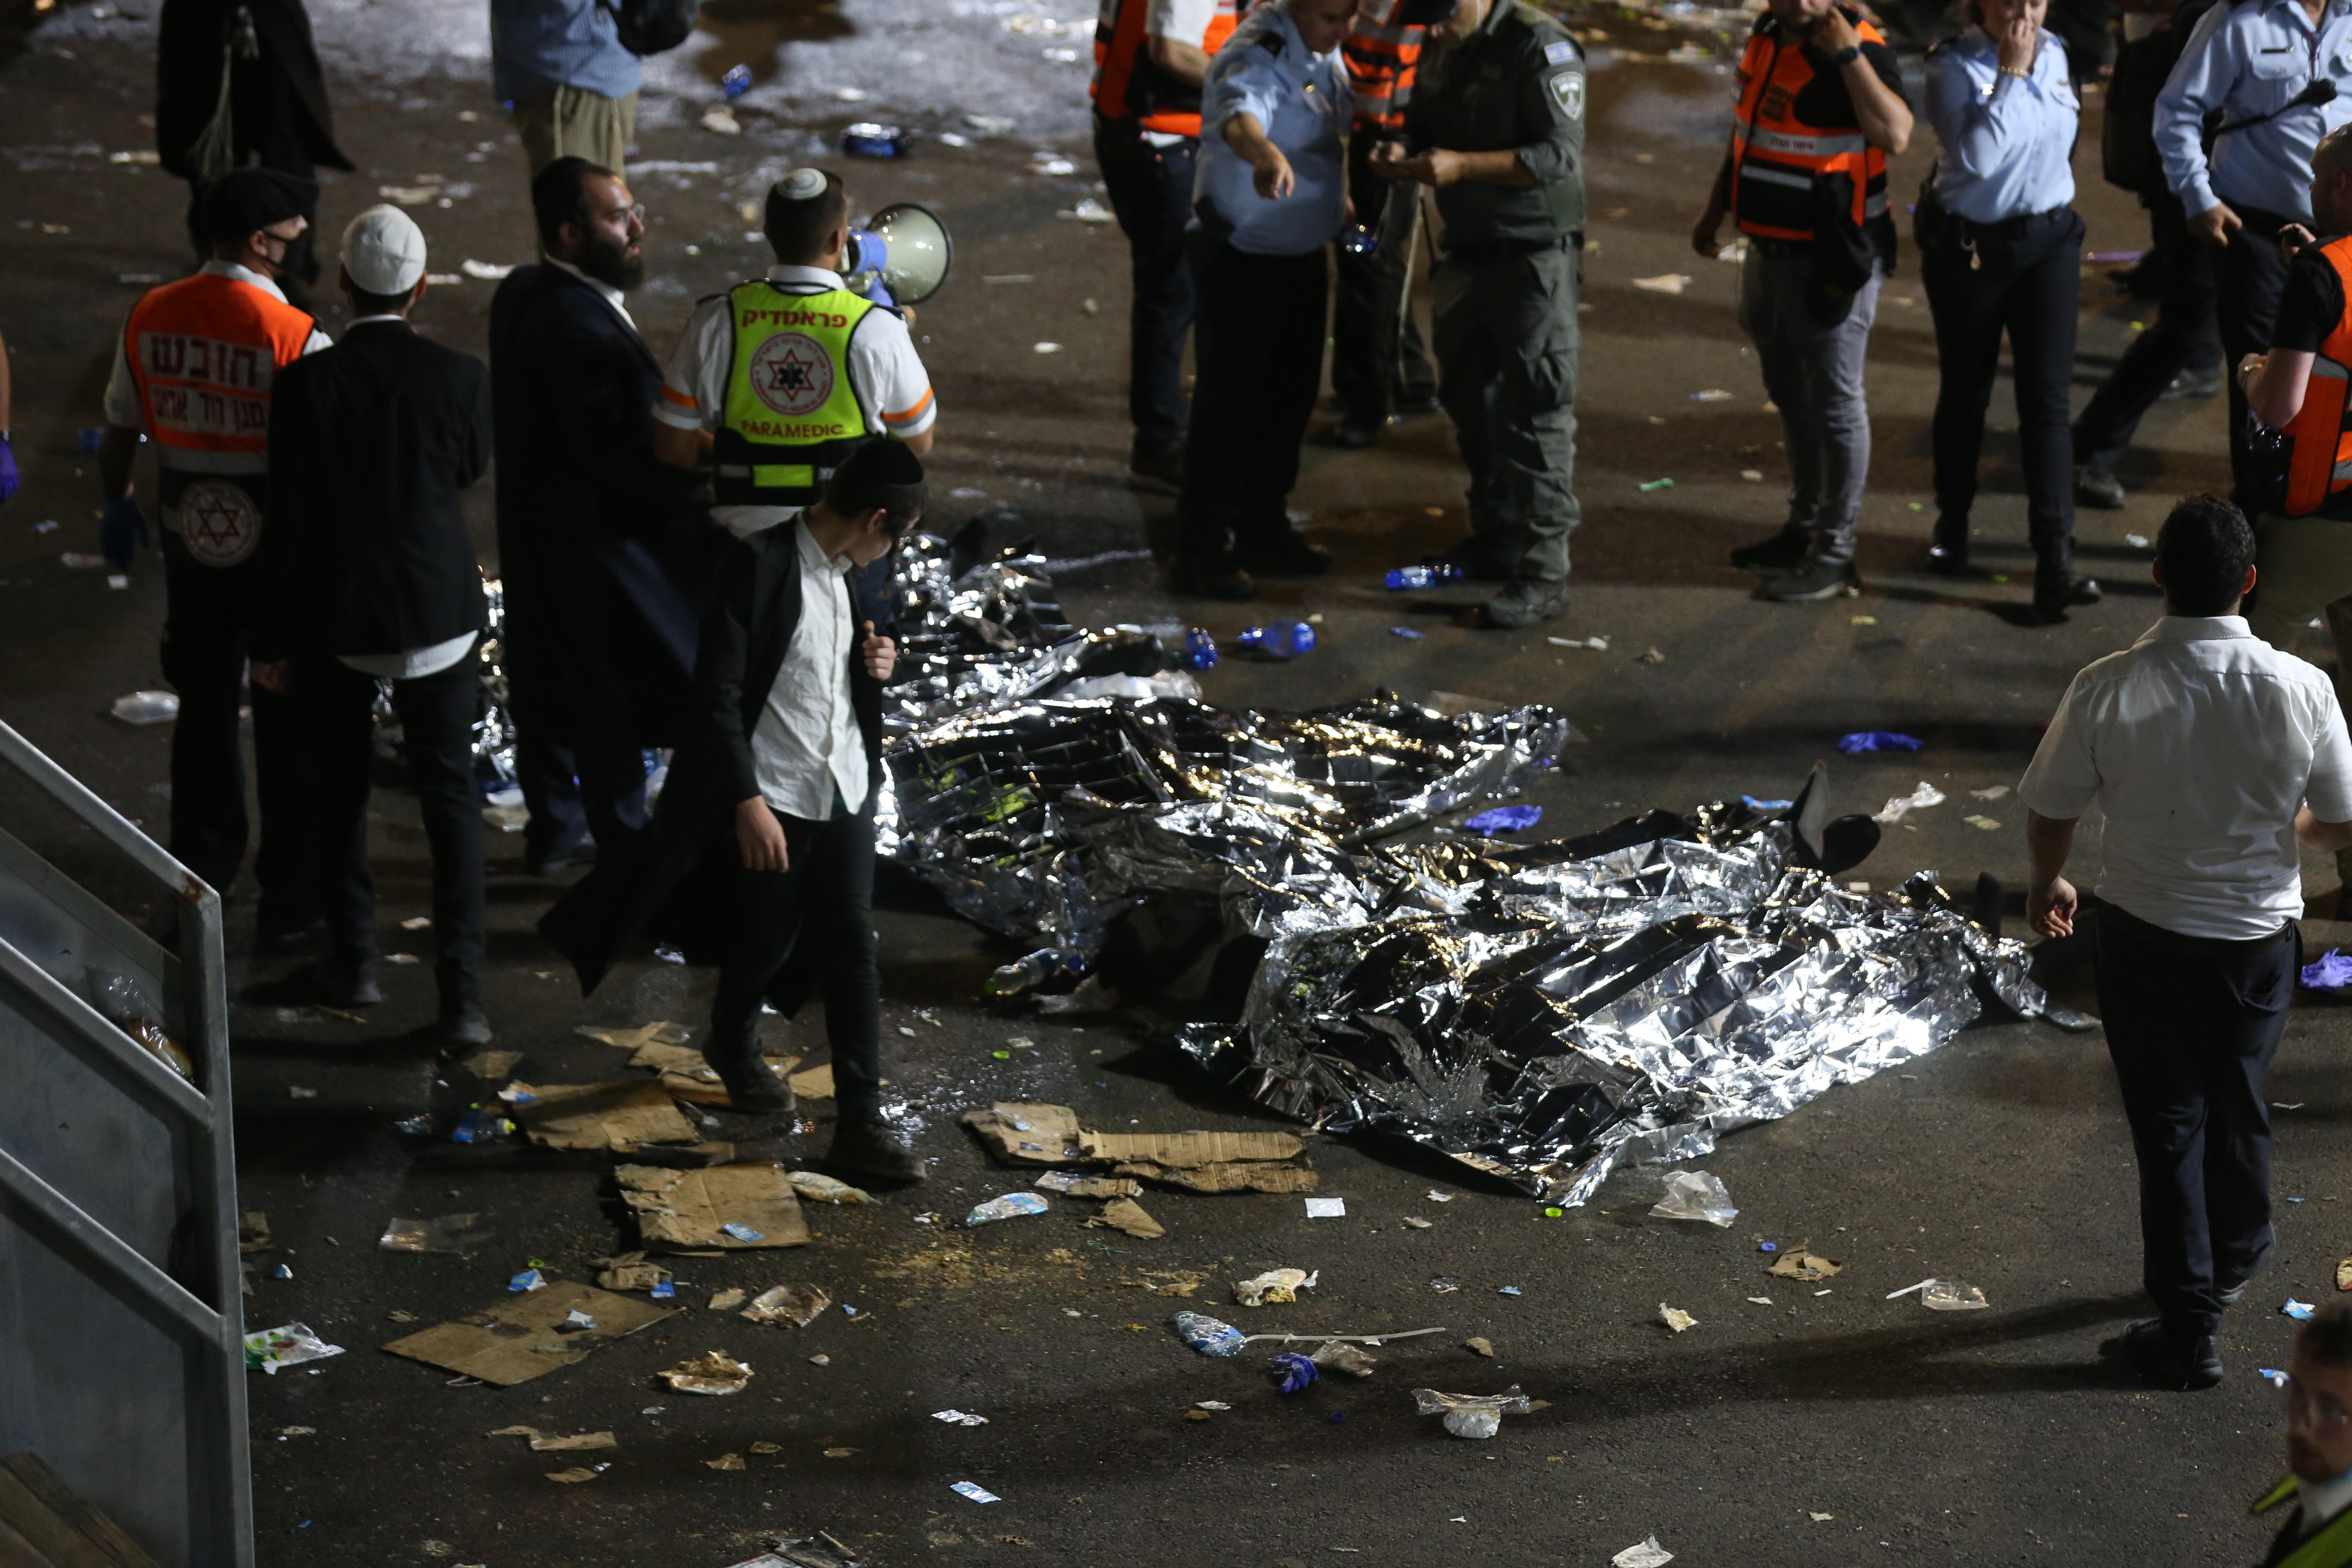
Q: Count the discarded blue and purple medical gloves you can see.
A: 4